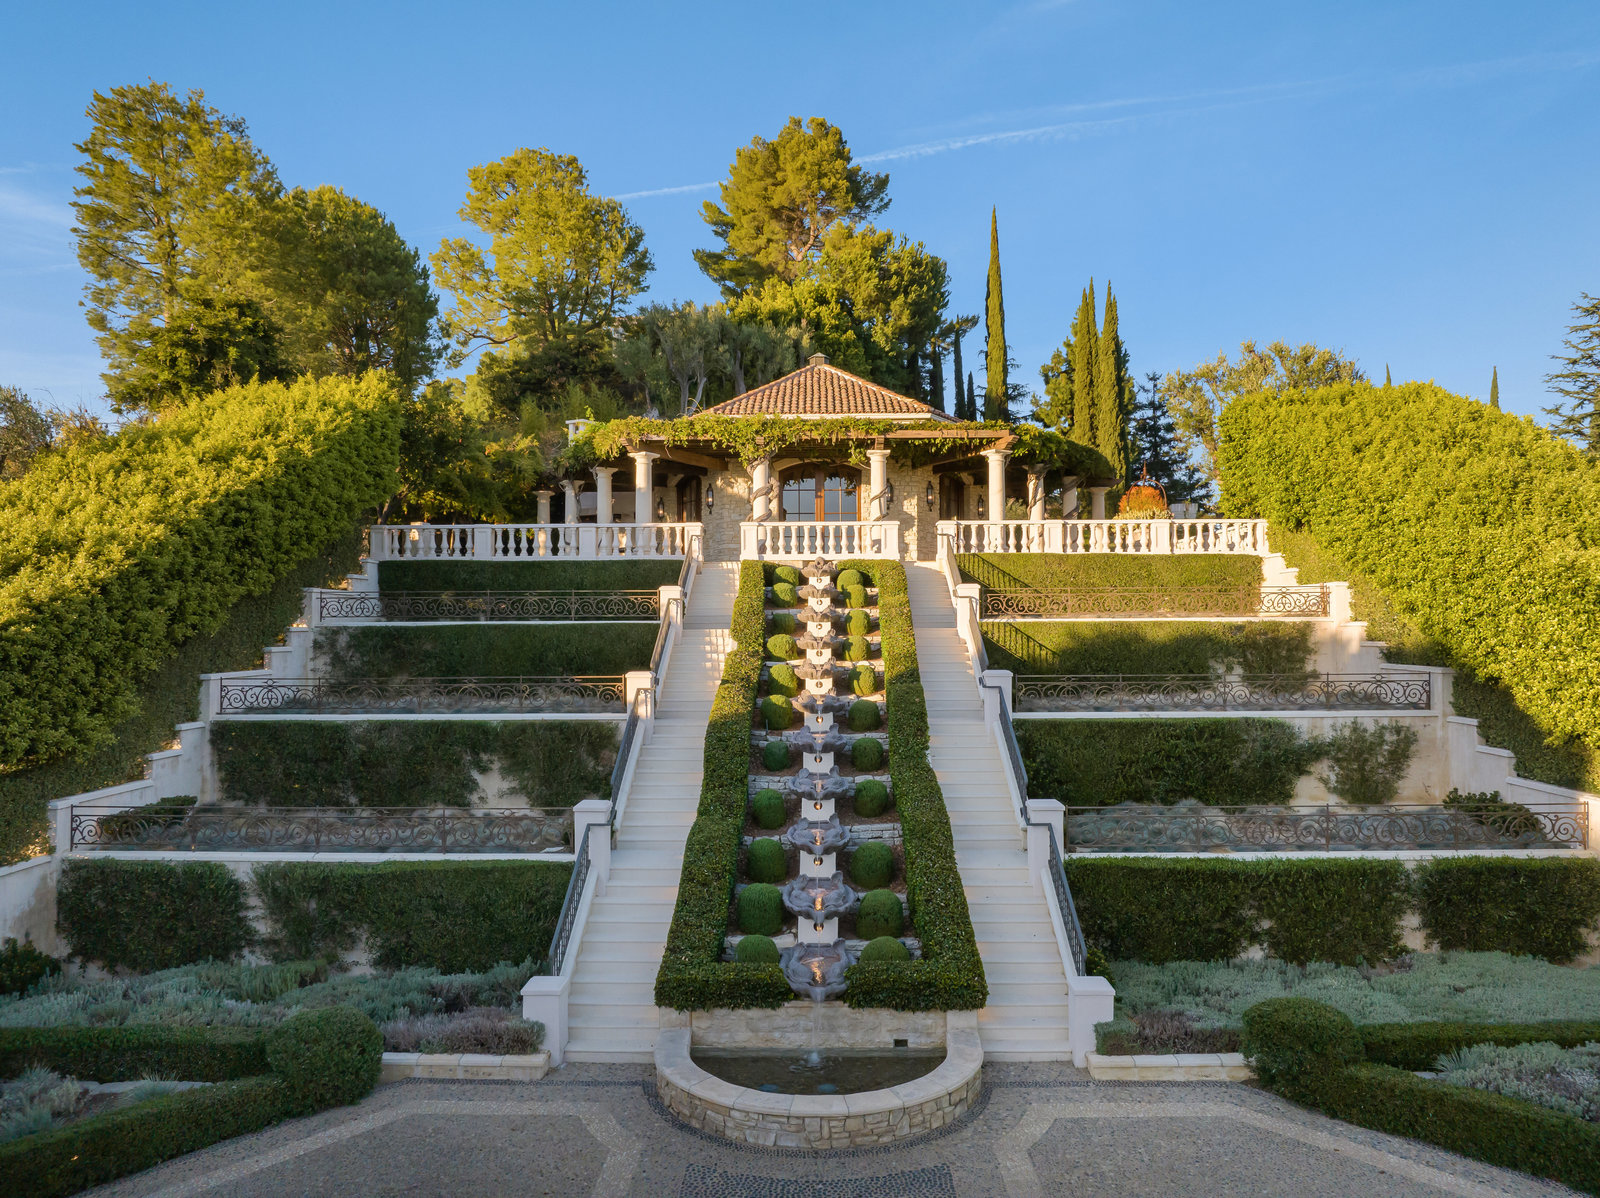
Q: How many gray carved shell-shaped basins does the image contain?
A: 11